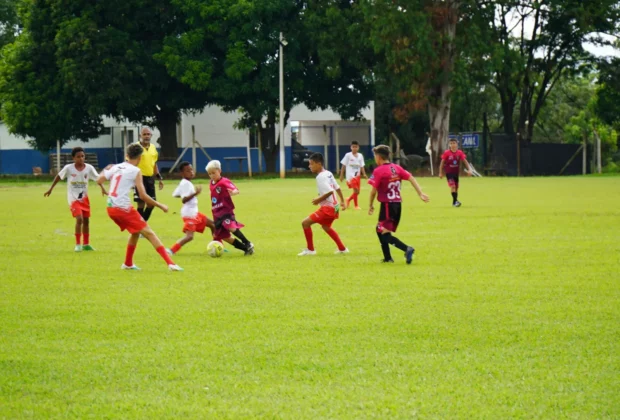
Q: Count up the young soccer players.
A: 8